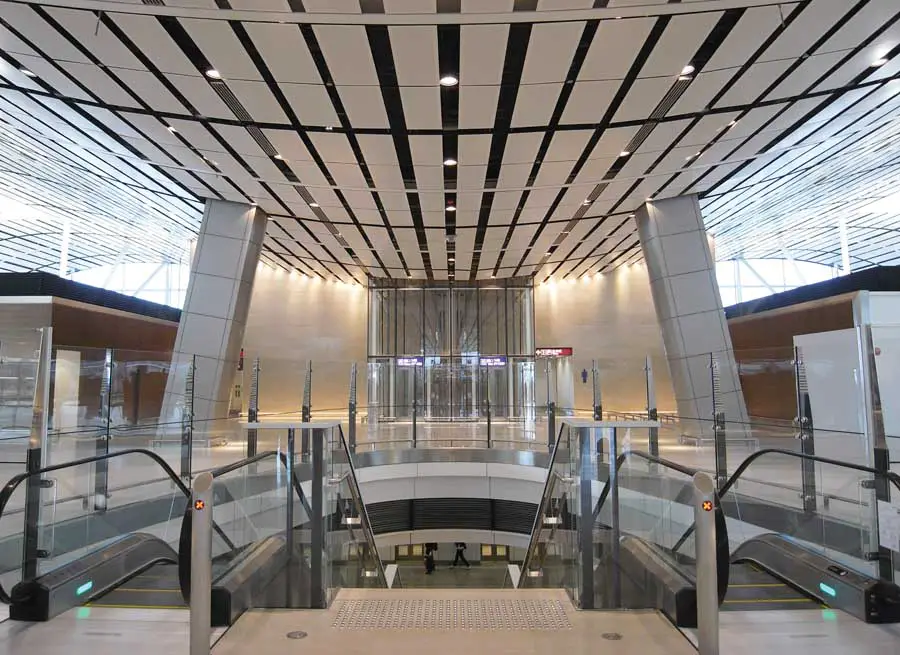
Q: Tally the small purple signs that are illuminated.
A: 2